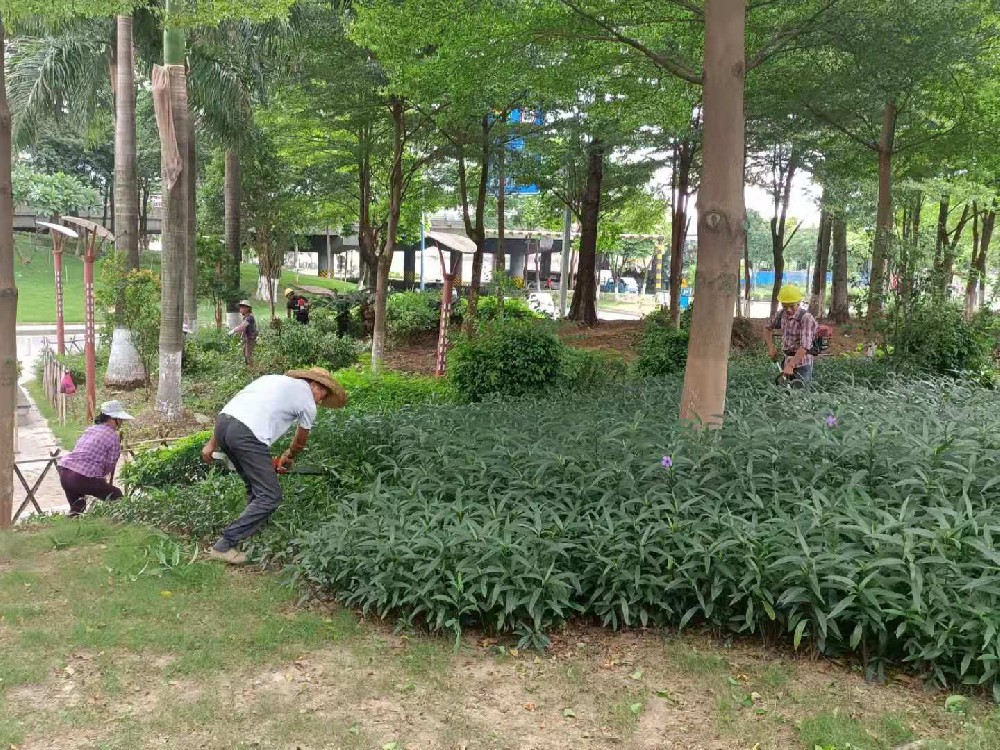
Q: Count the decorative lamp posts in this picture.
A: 3